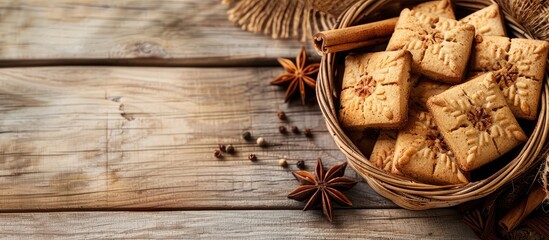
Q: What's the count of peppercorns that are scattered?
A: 12